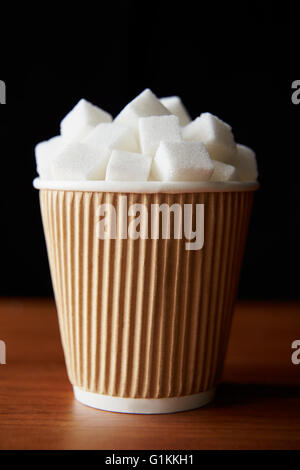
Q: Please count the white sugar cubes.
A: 12